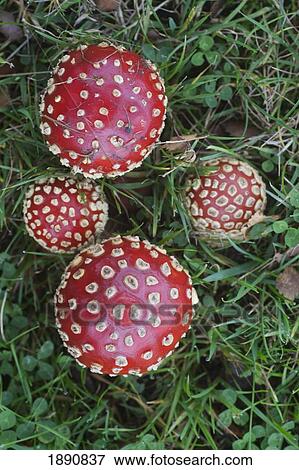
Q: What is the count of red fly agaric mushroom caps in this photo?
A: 4